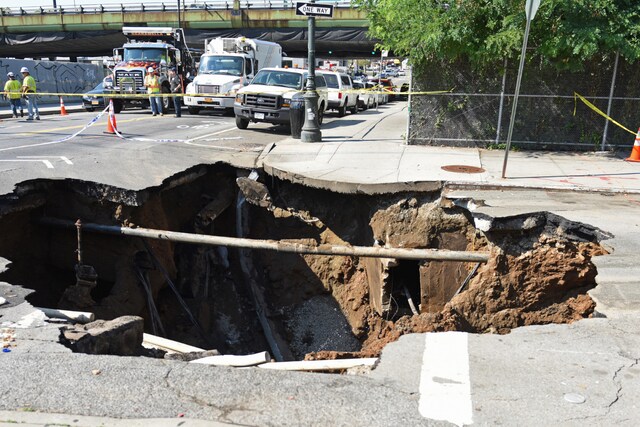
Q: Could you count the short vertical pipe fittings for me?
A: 1